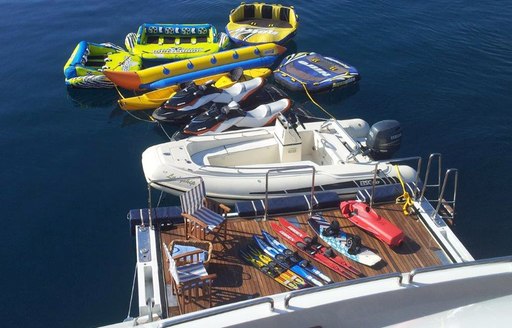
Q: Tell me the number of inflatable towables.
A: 5